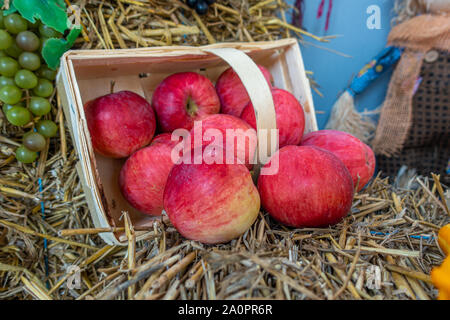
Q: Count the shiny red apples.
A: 9